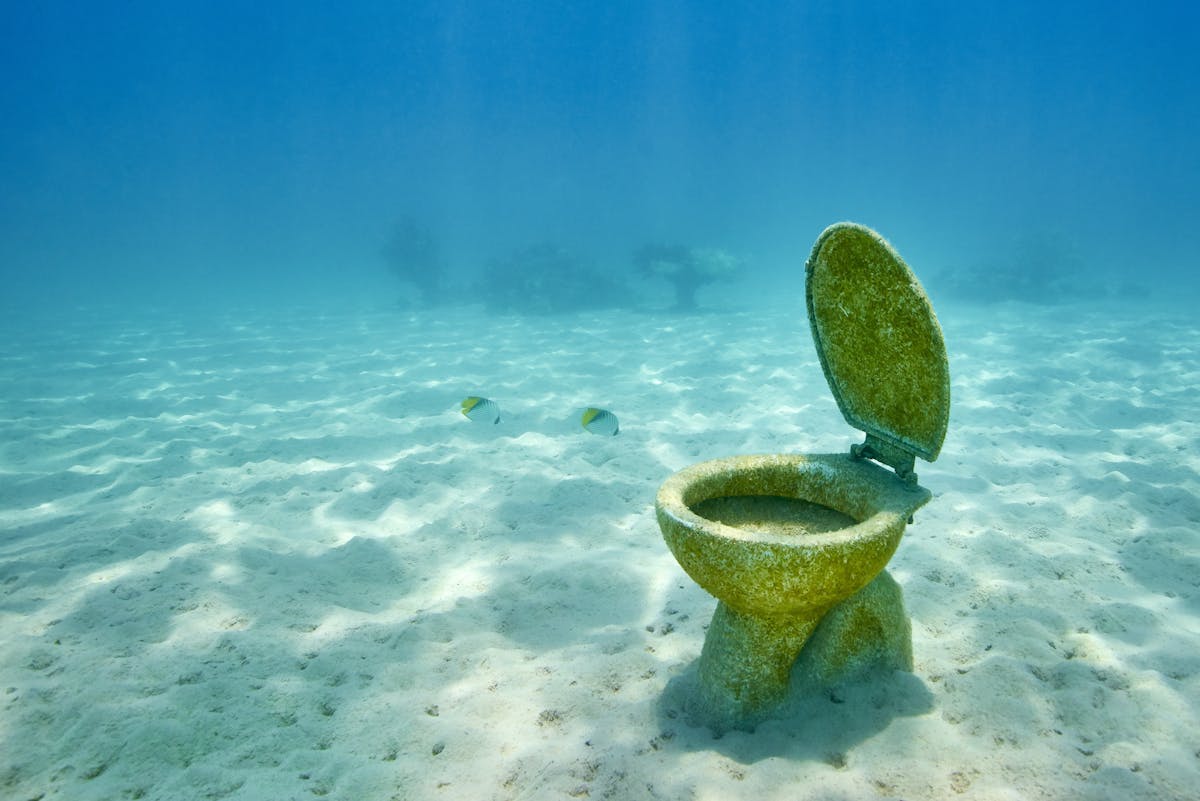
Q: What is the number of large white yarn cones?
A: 0